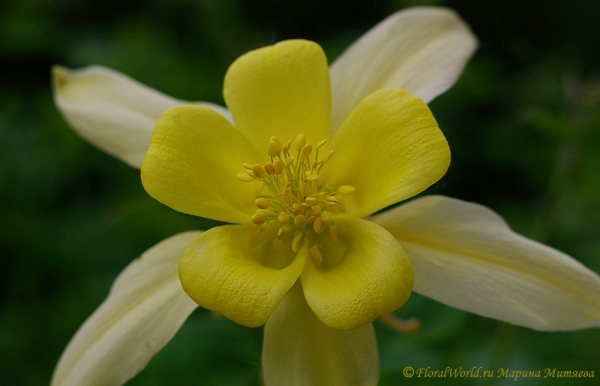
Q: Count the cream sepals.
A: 5